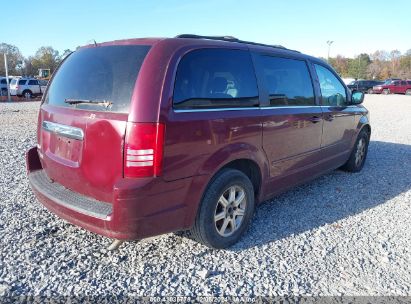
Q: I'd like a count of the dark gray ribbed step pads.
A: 1